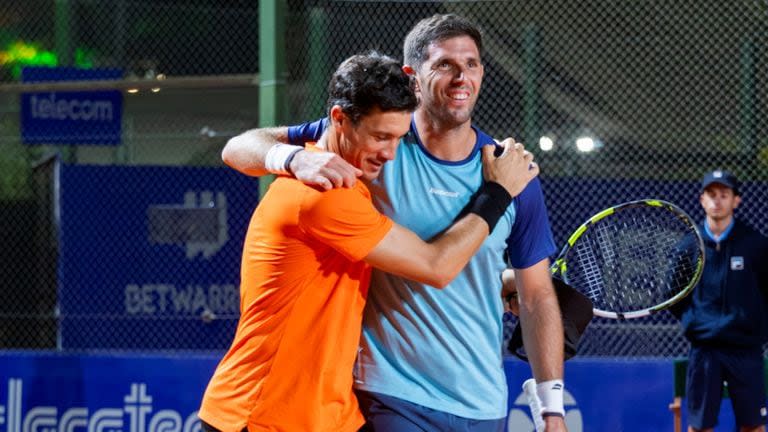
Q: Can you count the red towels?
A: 0